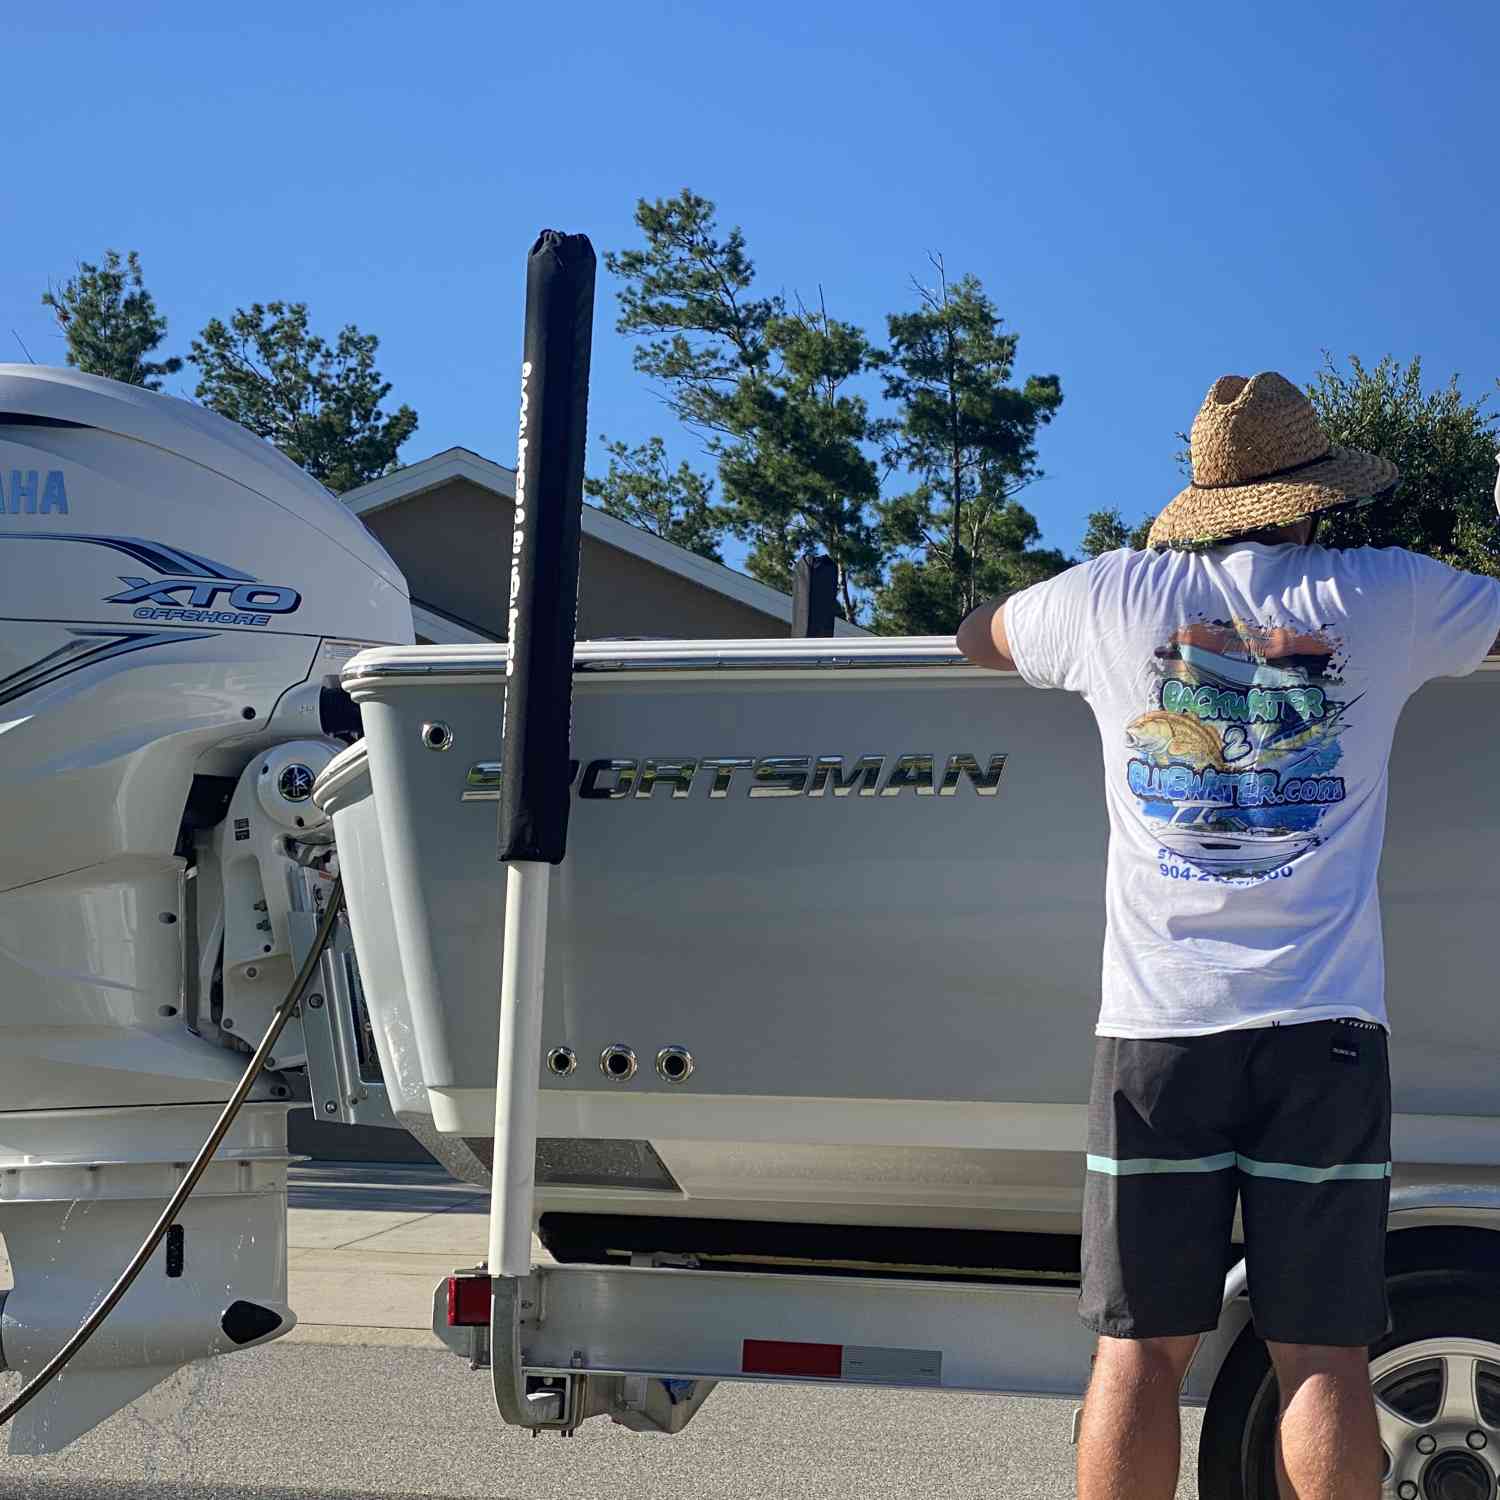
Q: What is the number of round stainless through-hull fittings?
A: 4